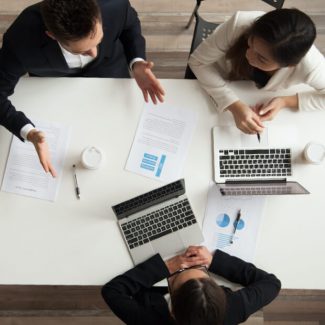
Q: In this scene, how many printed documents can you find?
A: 3